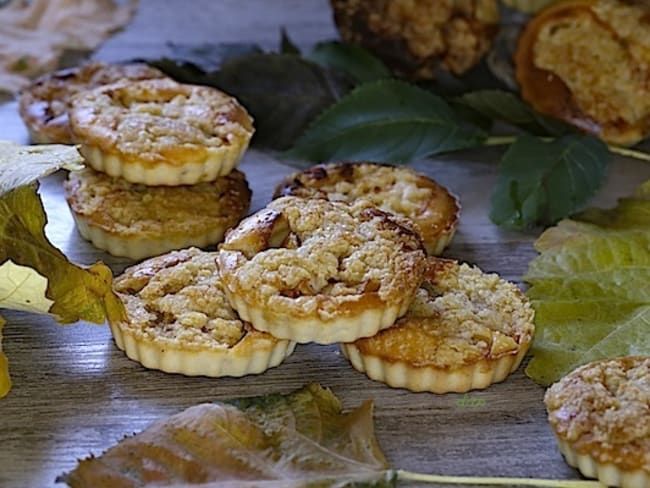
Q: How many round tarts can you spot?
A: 10